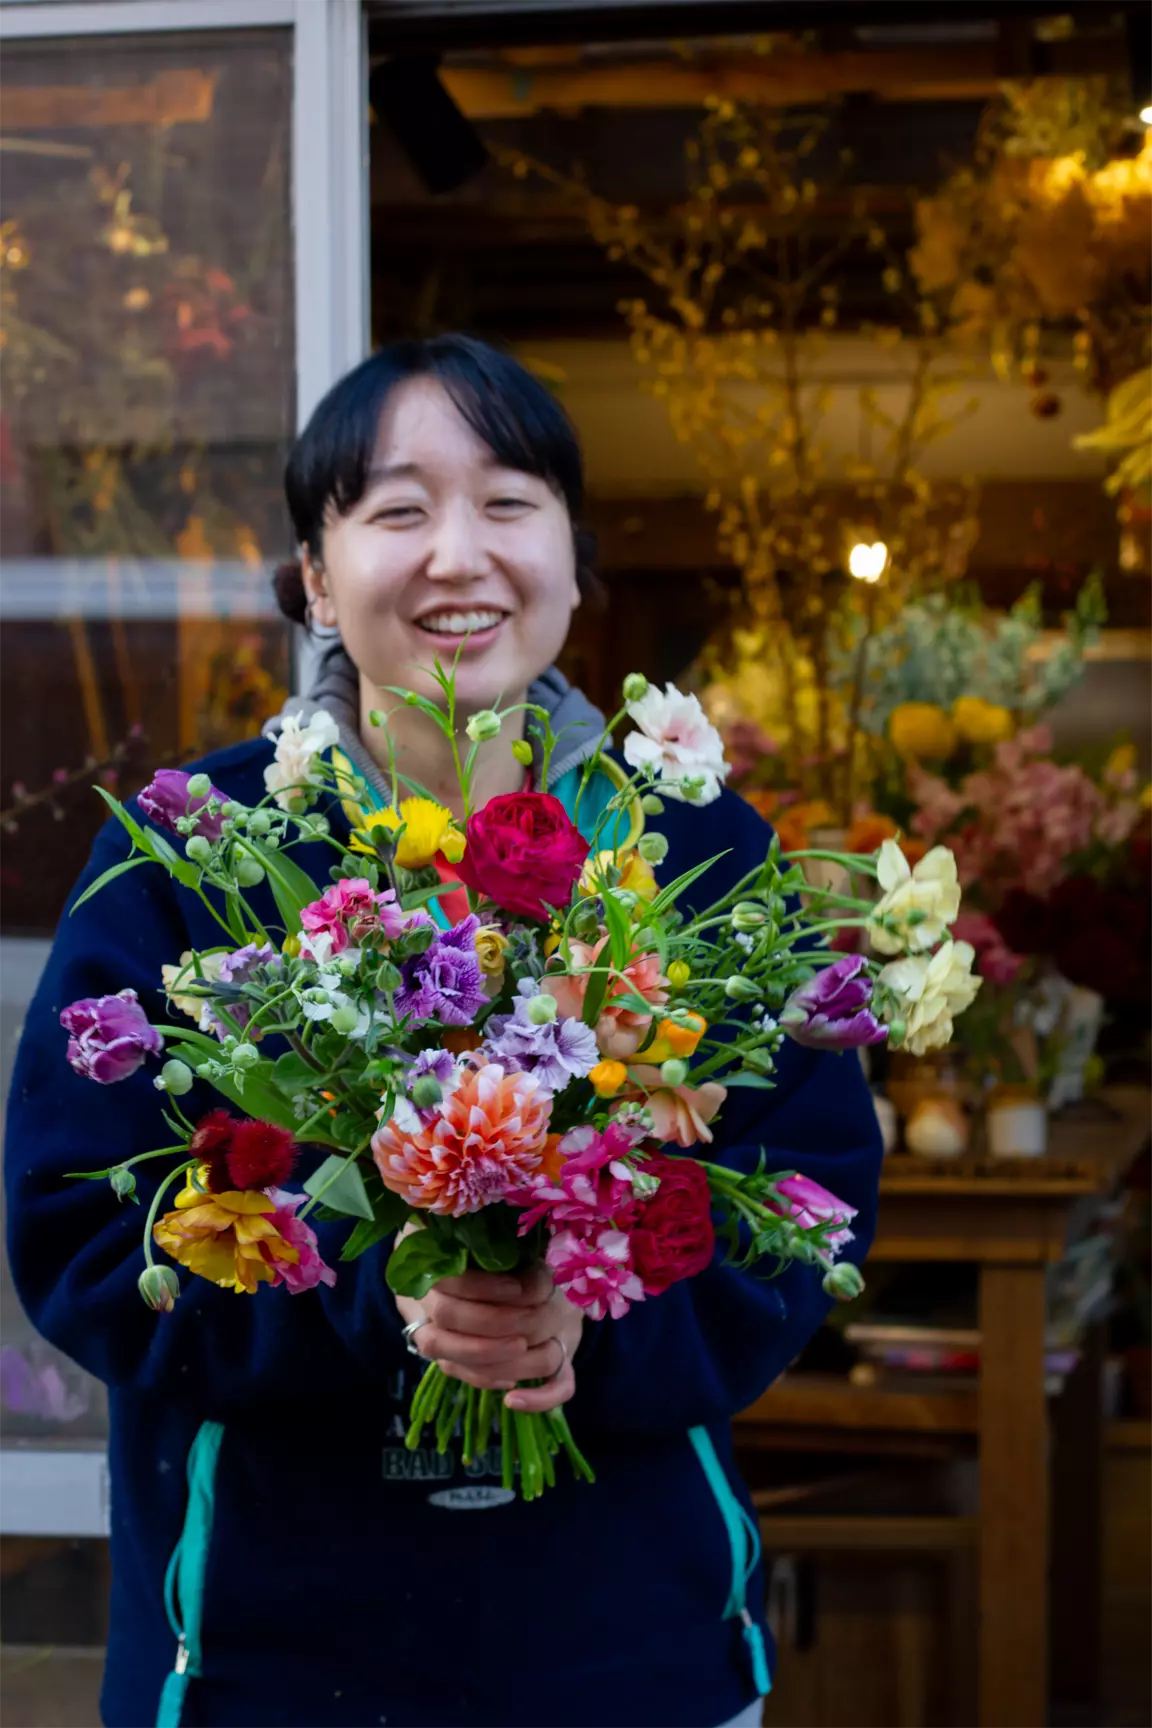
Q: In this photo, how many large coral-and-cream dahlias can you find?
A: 1